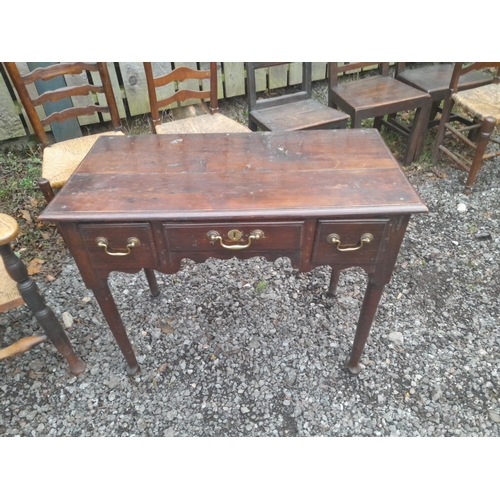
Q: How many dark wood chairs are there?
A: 3